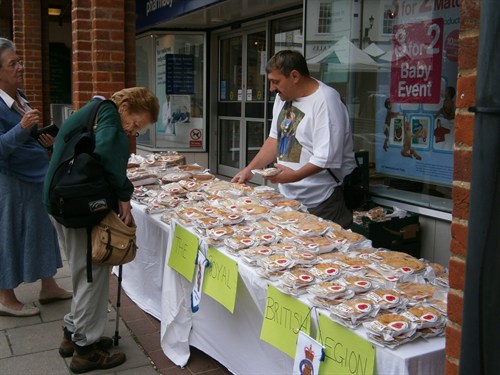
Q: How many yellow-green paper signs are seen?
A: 4